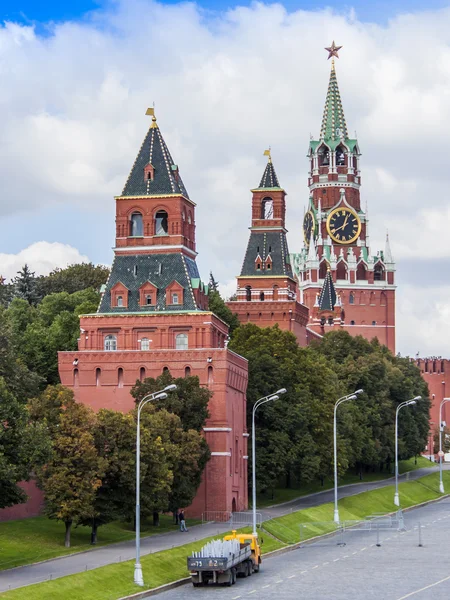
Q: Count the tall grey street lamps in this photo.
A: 5